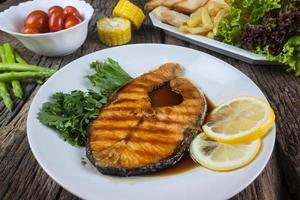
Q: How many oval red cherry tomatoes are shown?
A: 6